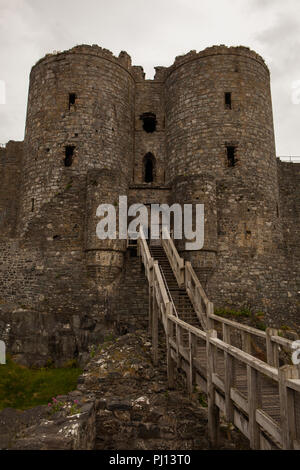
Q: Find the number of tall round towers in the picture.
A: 2